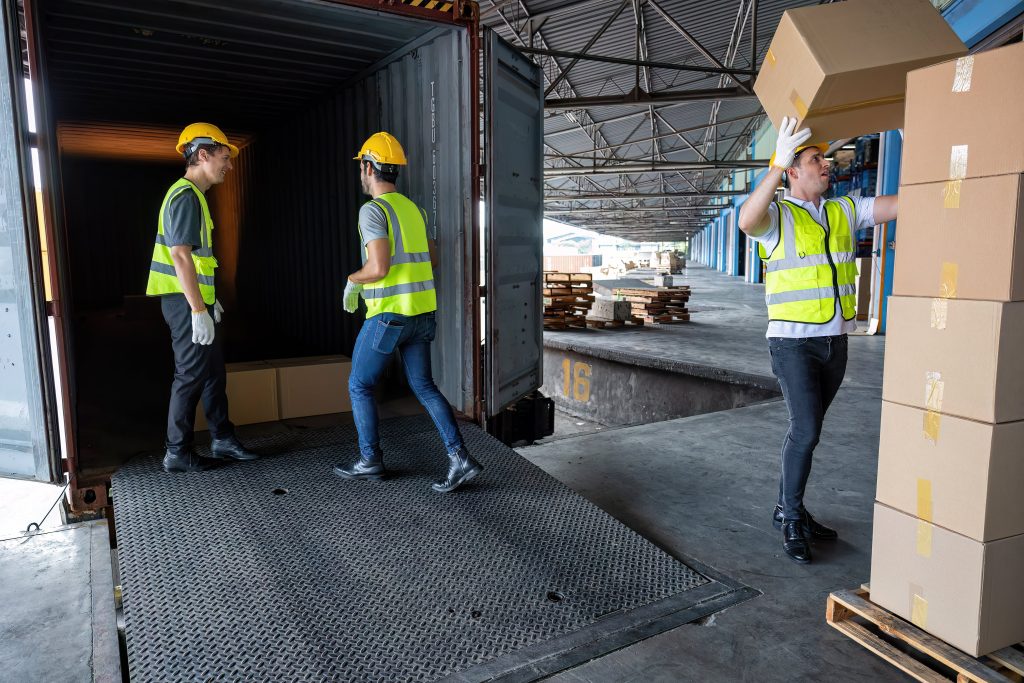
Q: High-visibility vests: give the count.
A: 3